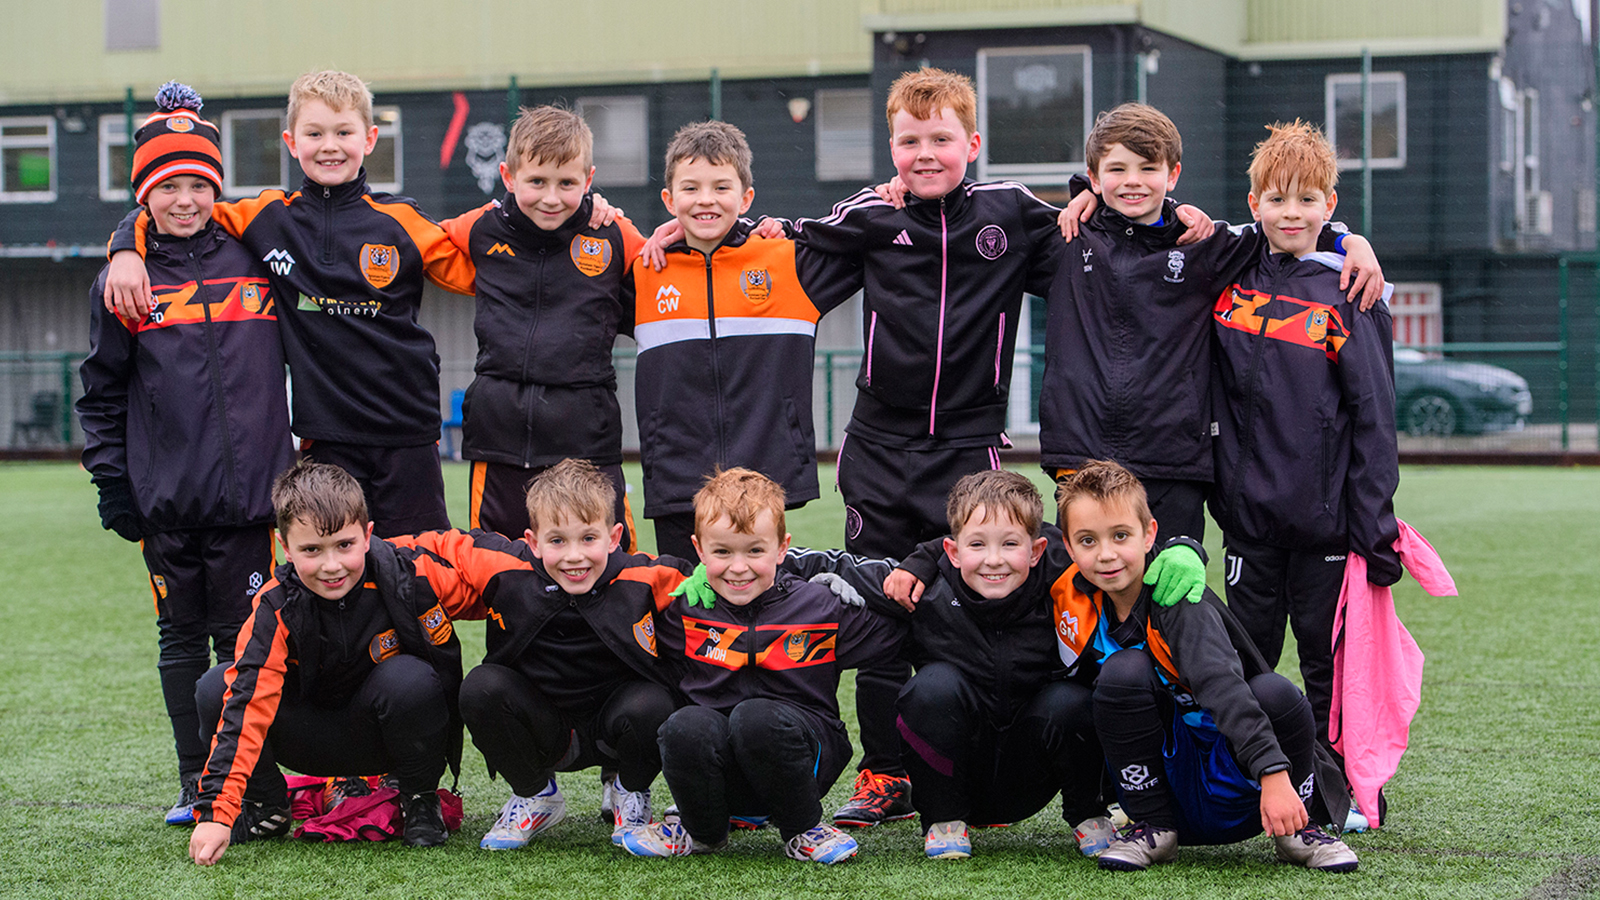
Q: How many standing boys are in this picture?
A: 7